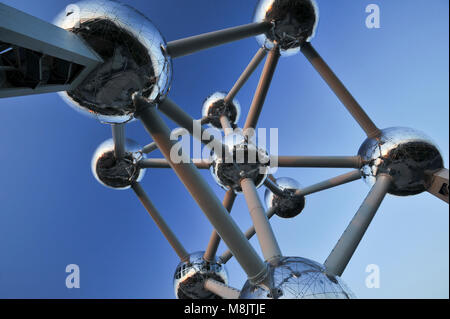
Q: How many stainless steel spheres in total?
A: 9